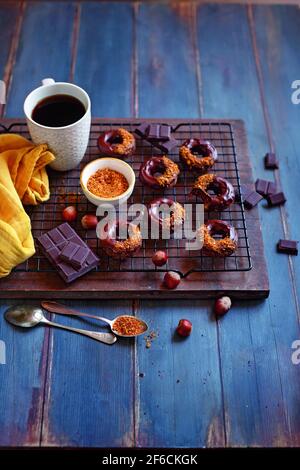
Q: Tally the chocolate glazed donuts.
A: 7